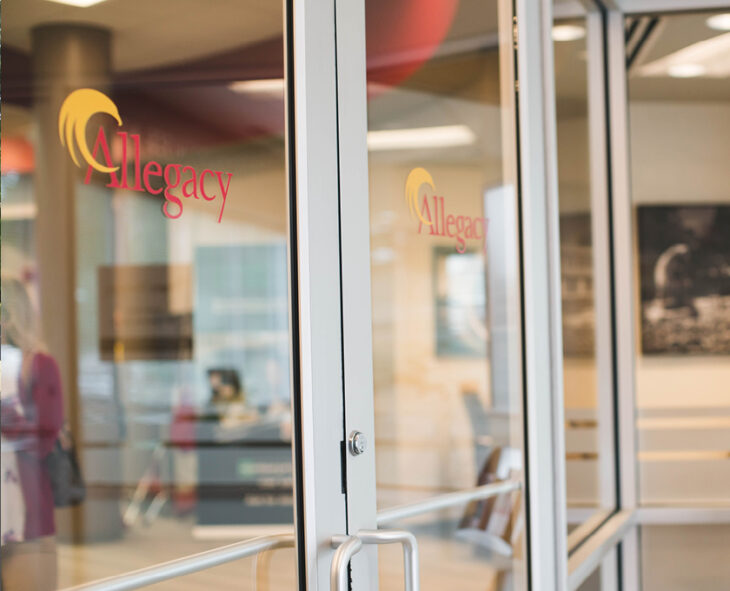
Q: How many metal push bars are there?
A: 2